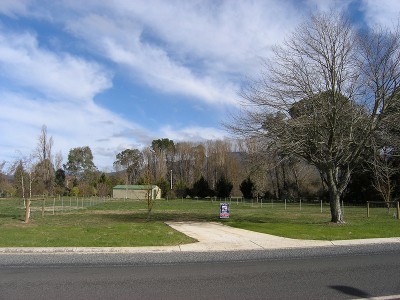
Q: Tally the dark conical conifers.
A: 3